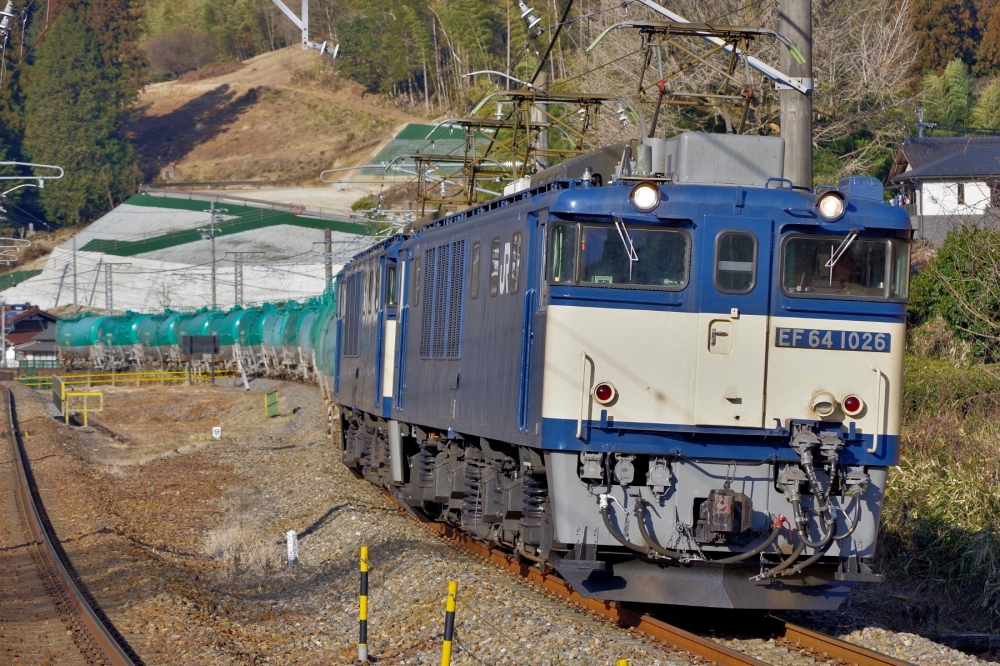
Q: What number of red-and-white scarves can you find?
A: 0